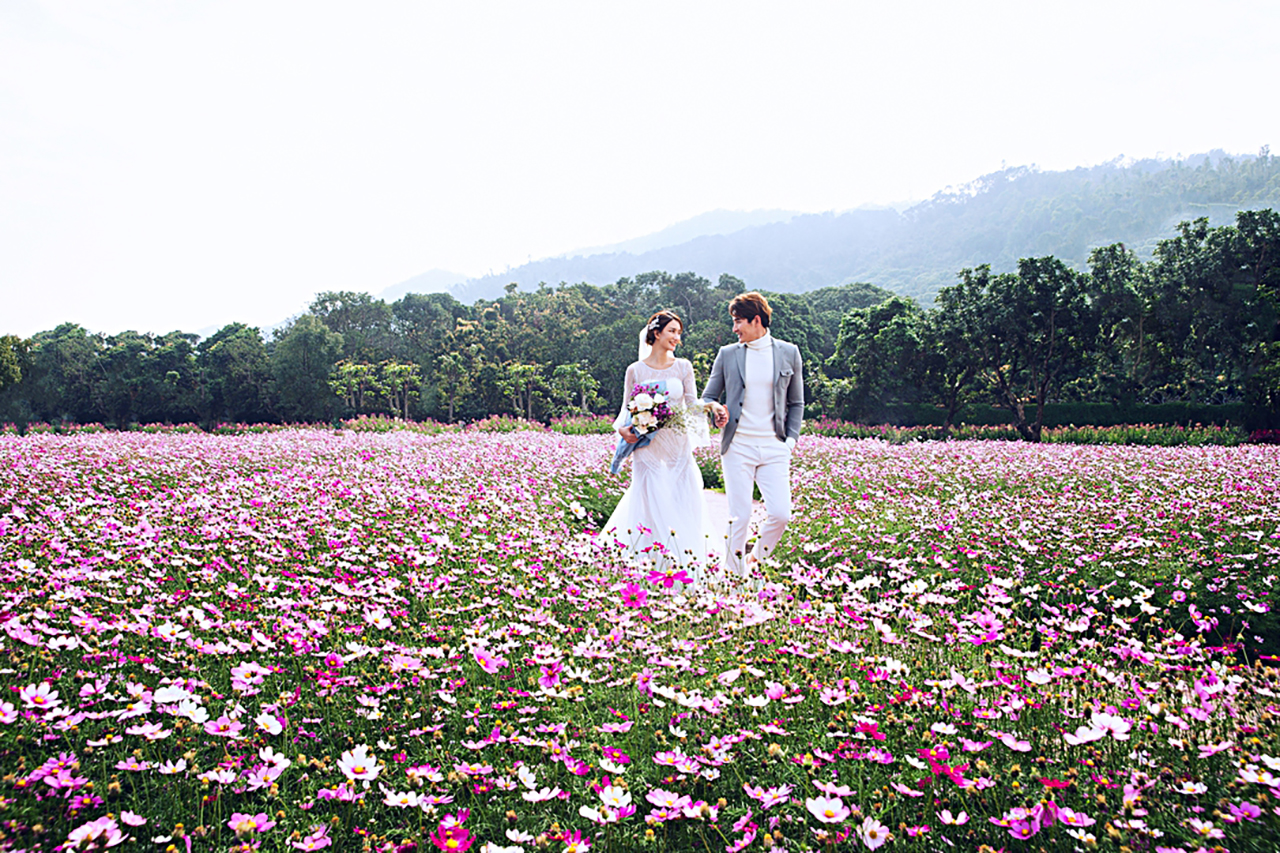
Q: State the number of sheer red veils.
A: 0